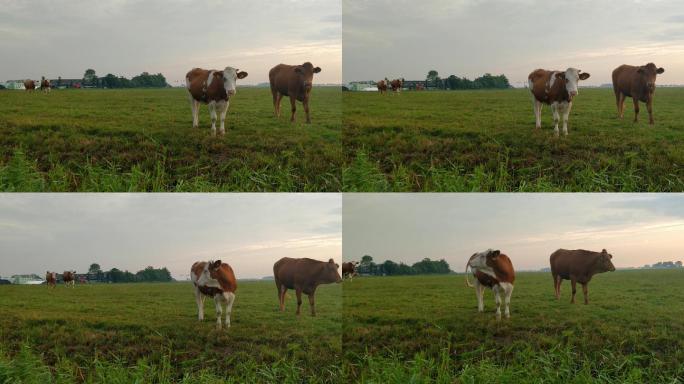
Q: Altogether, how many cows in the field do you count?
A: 4